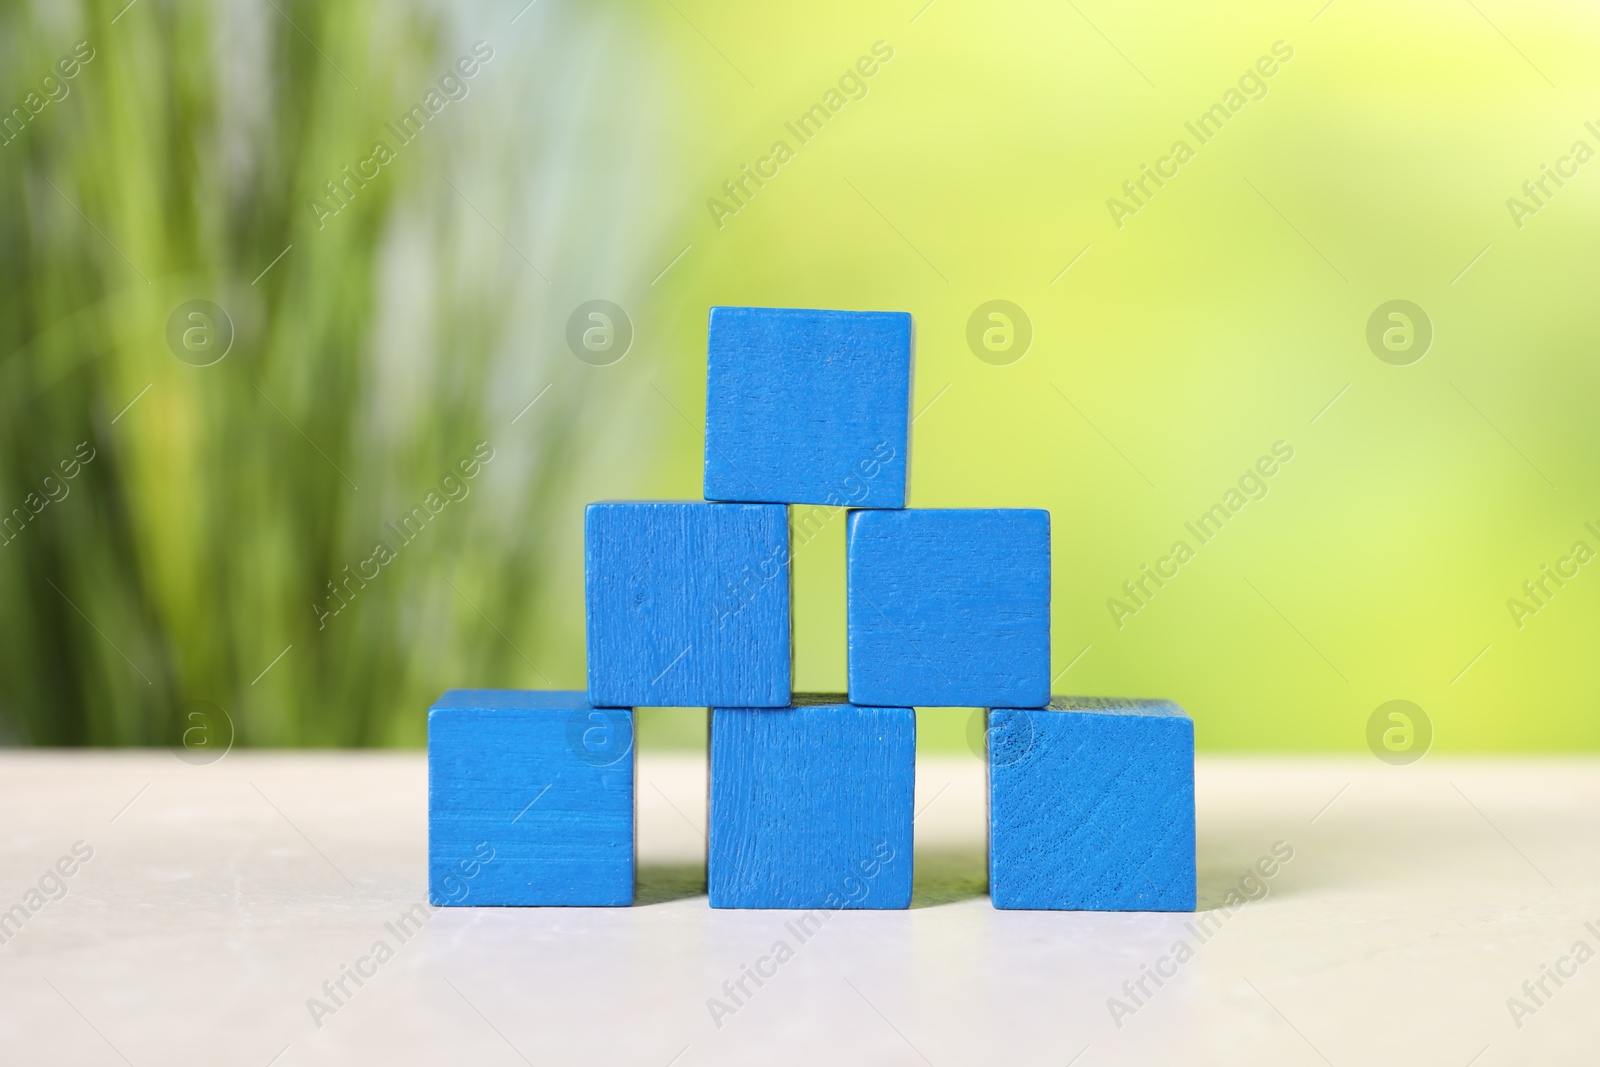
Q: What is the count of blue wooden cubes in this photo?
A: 6